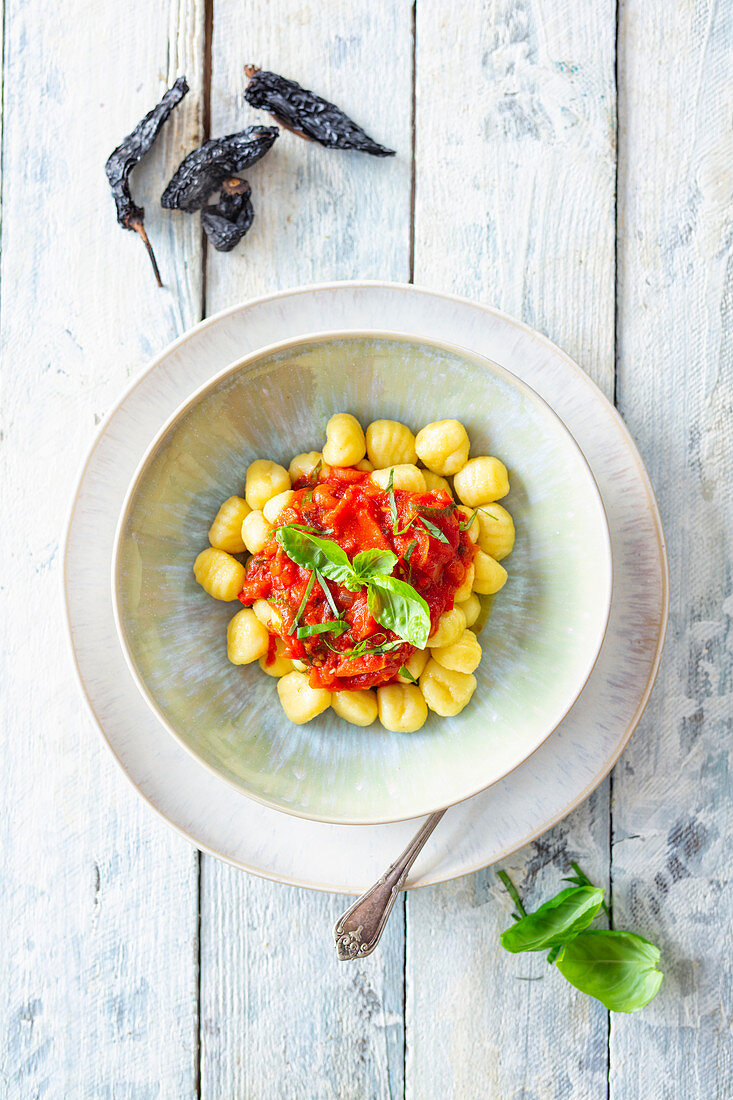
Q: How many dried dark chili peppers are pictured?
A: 4